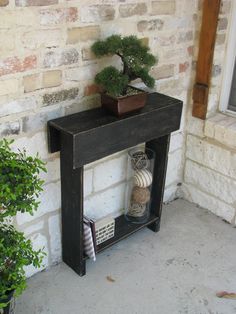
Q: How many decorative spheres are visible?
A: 4